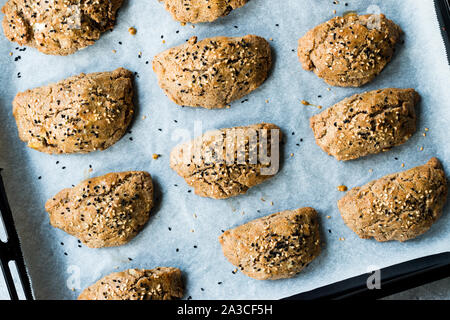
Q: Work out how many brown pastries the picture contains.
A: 11